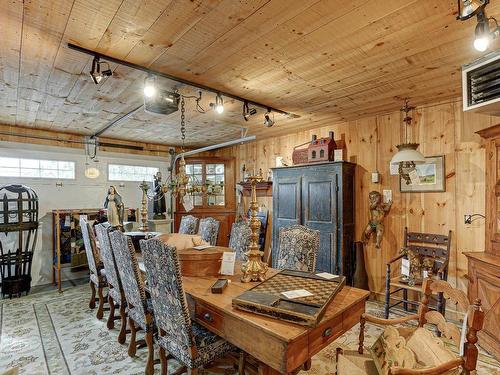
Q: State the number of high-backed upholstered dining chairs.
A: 8